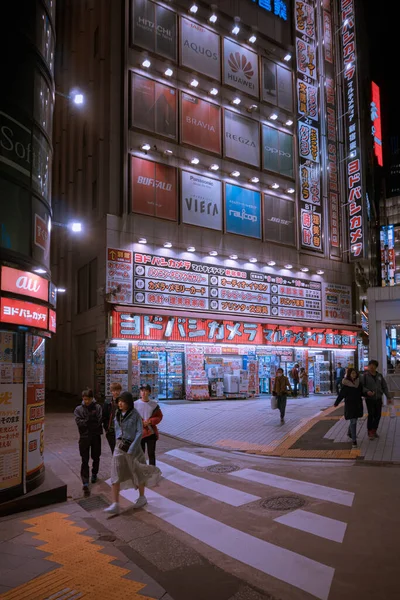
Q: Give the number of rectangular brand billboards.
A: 12